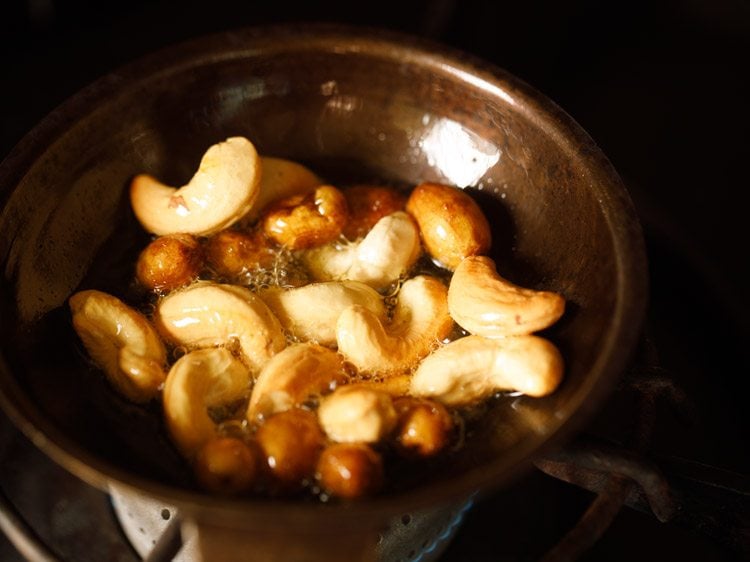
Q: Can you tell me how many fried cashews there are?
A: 12